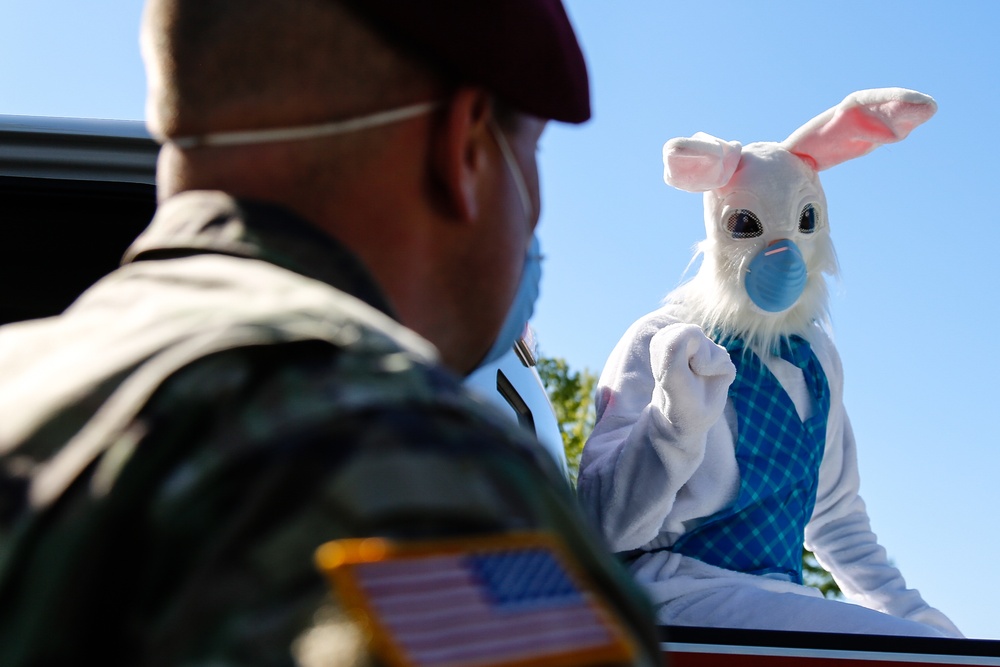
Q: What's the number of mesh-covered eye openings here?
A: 2